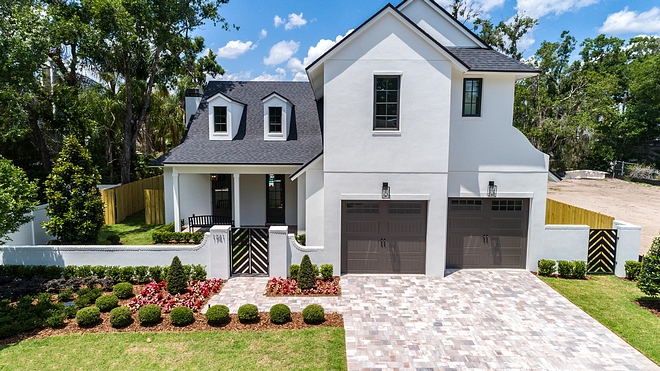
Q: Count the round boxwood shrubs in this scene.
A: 10